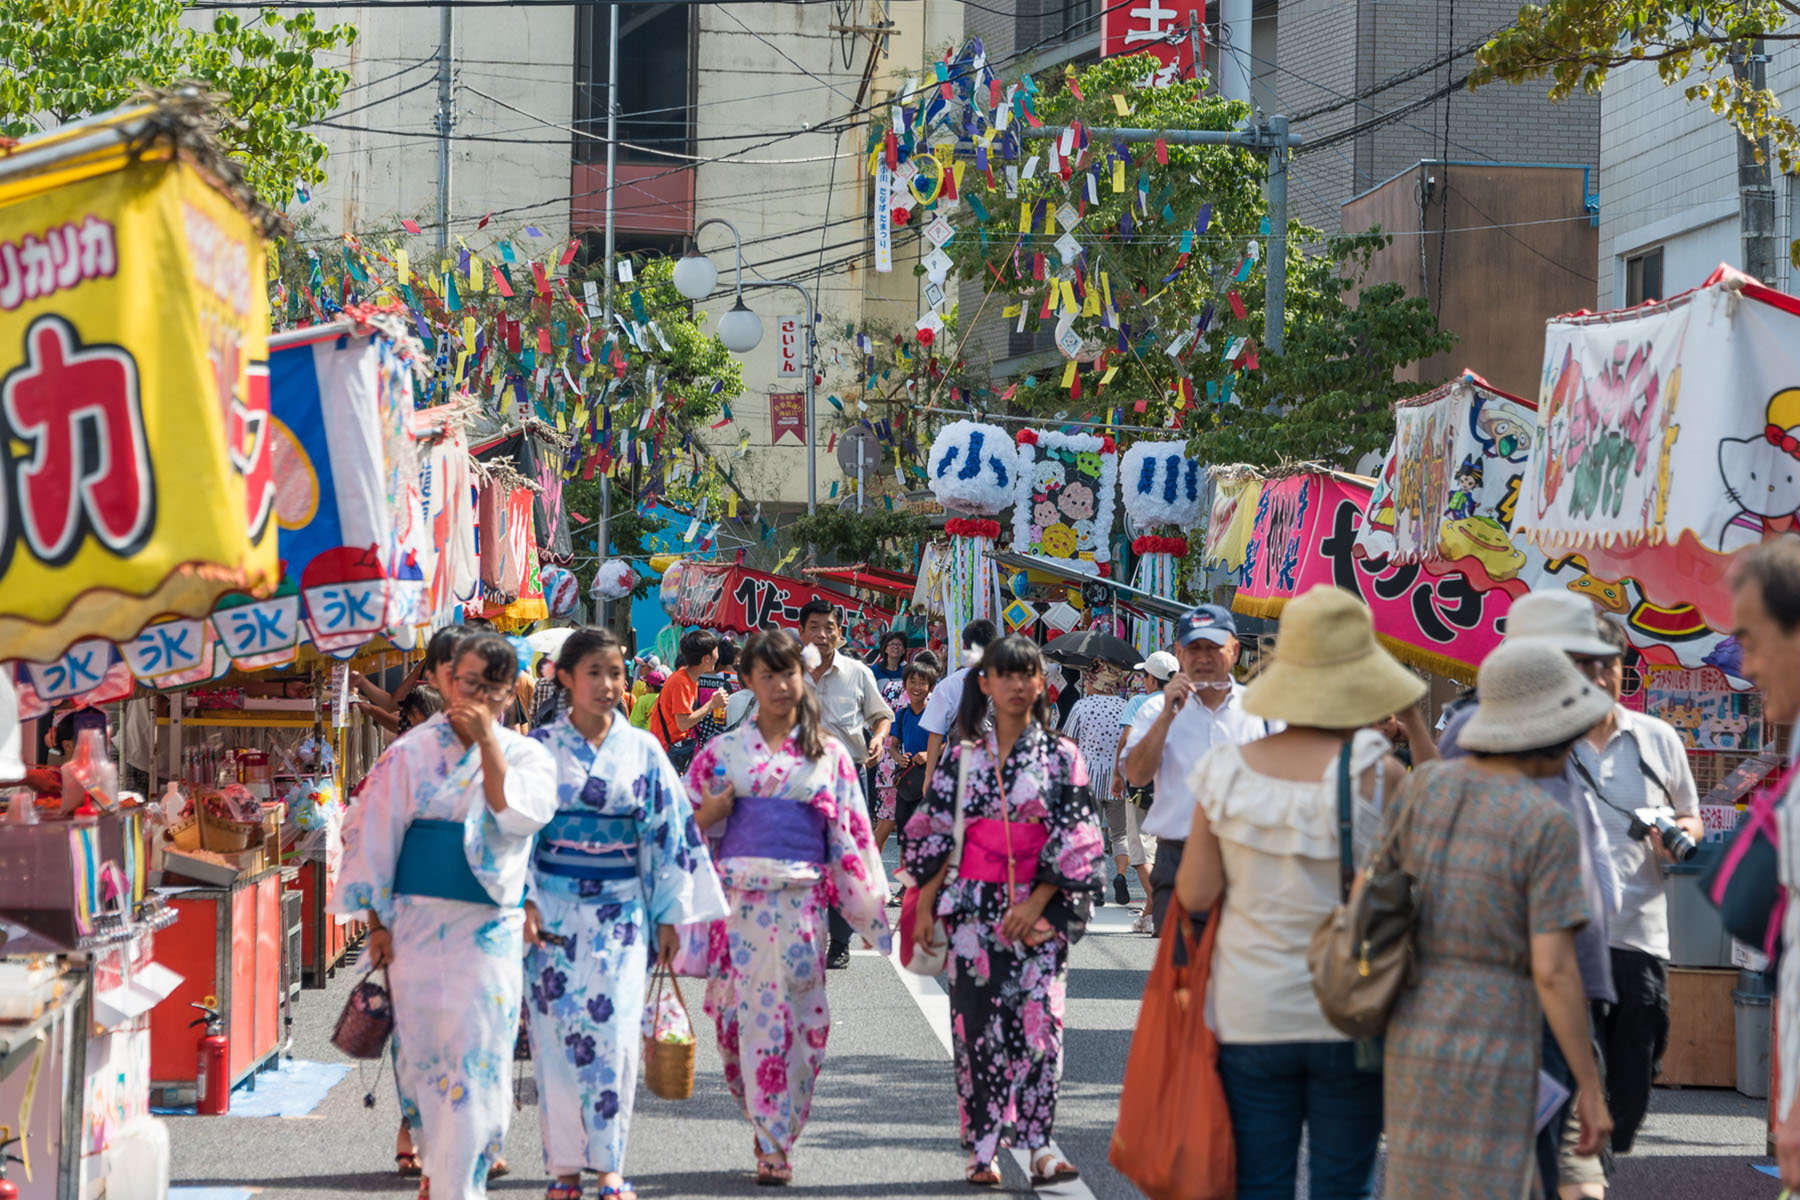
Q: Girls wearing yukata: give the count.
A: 4